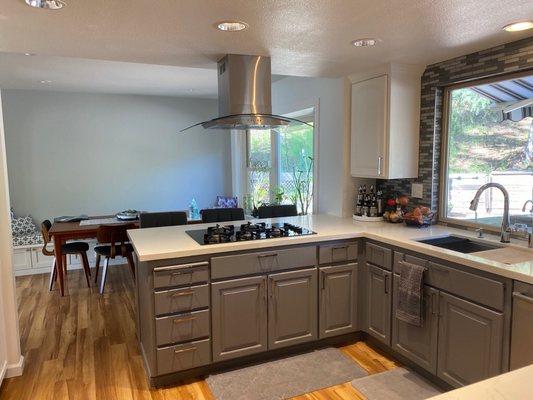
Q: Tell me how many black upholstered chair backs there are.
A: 3